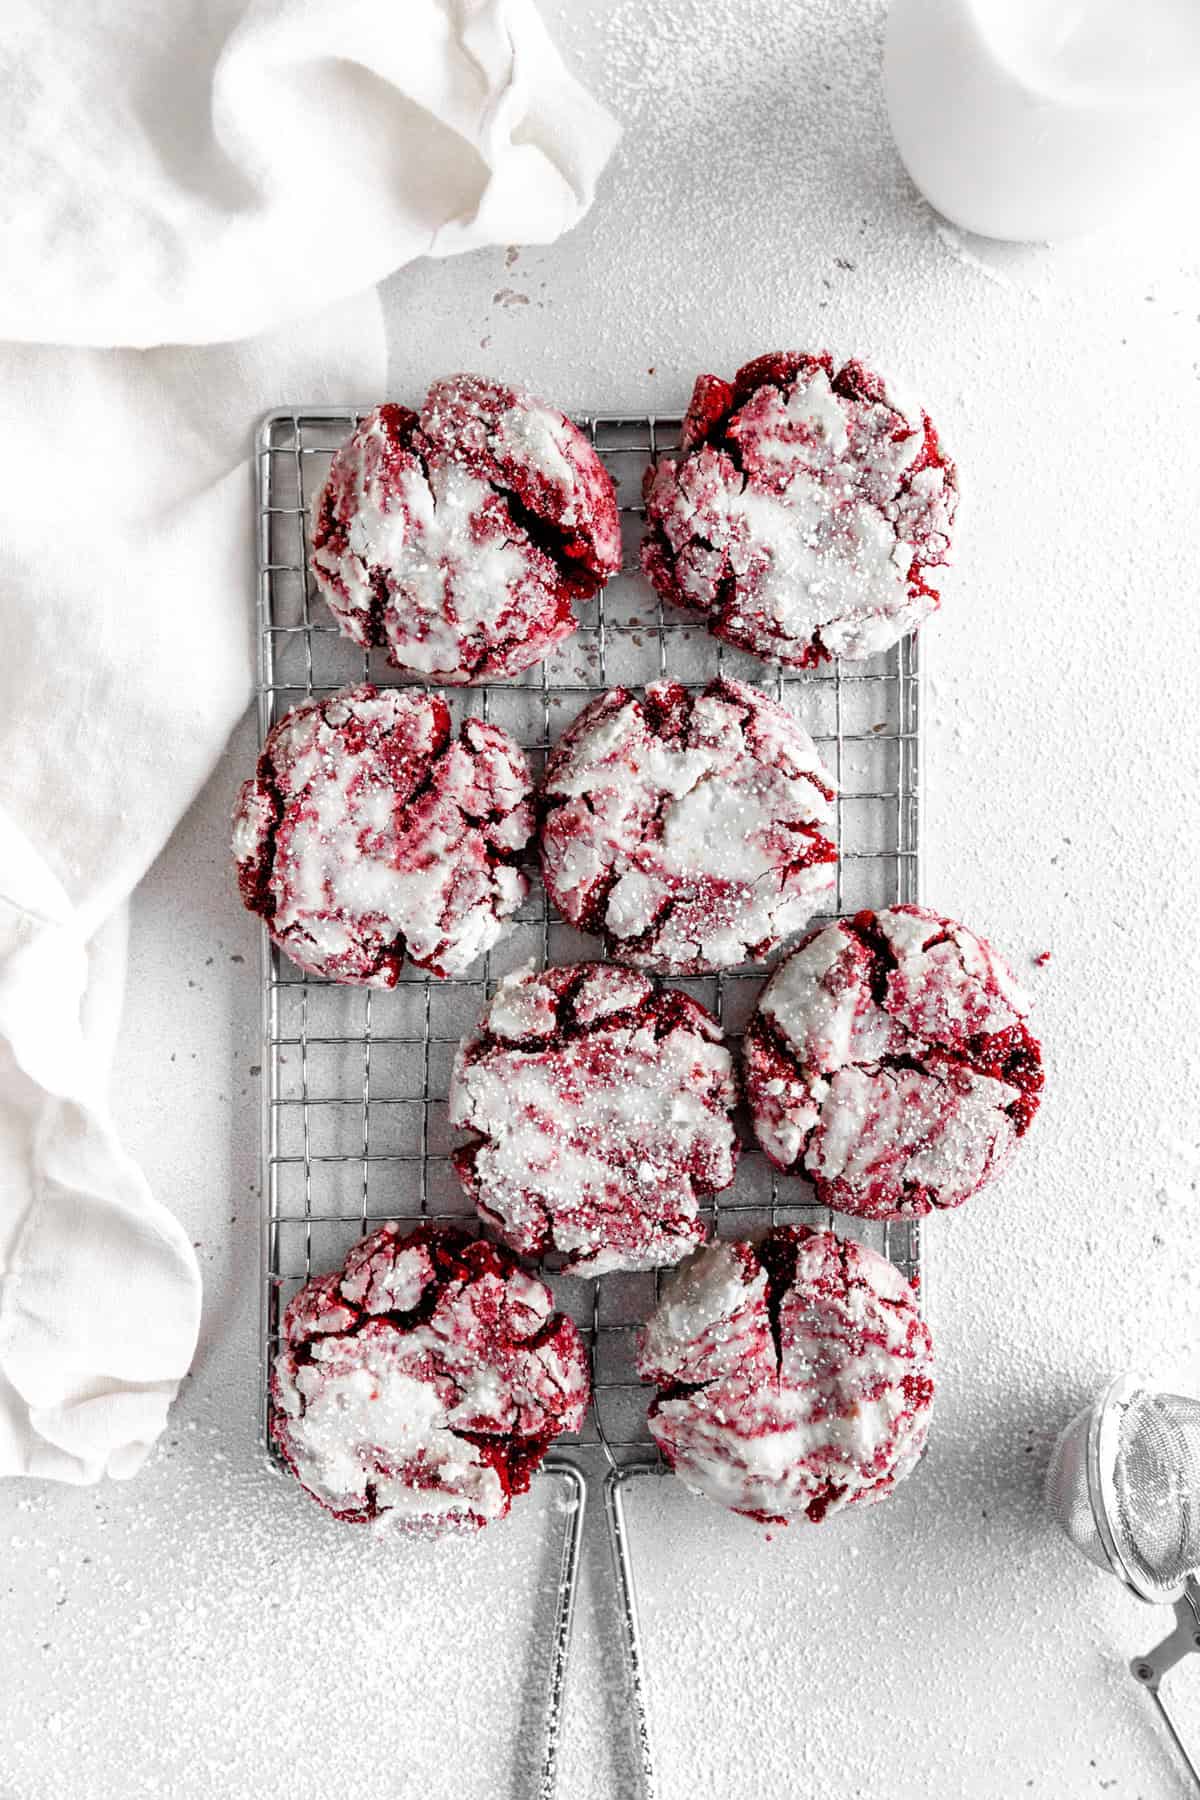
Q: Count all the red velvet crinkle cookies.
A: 8